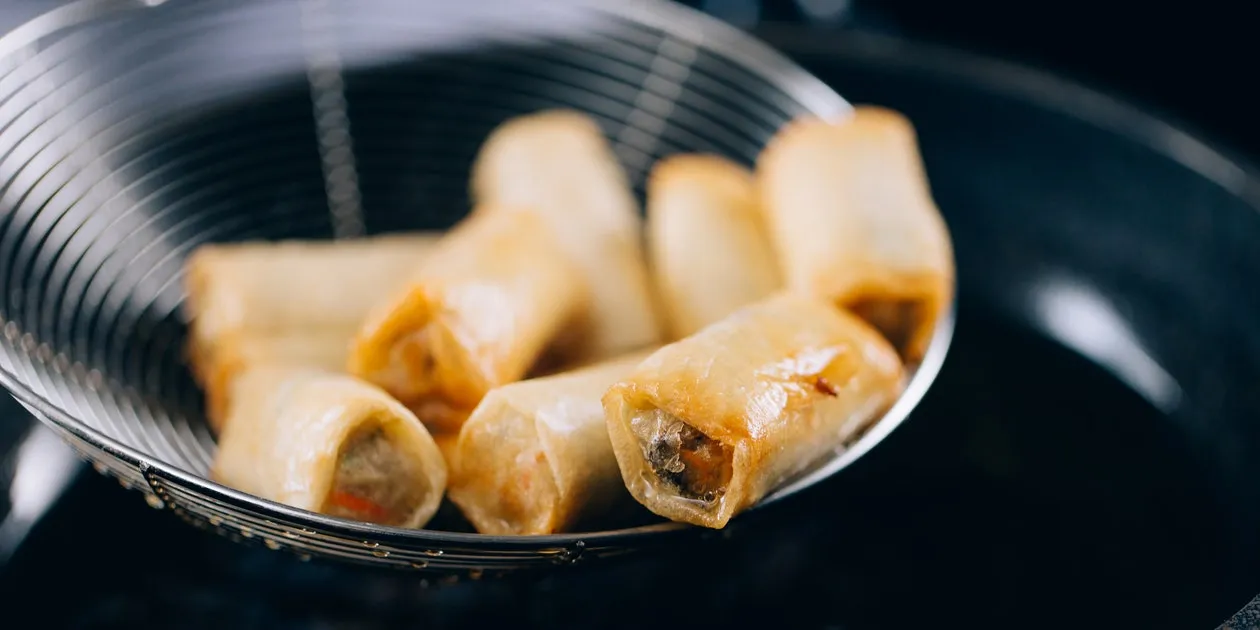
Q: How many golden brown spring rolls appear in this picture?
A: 9